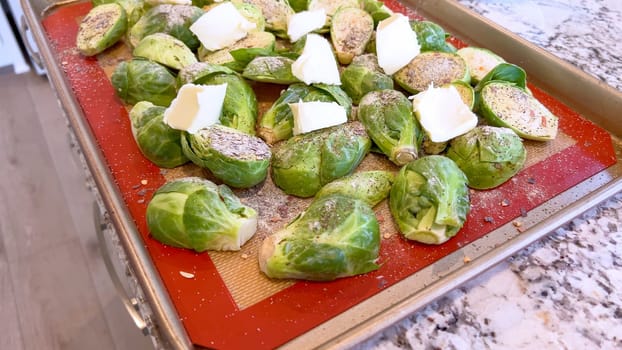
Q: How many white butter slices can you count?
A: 7